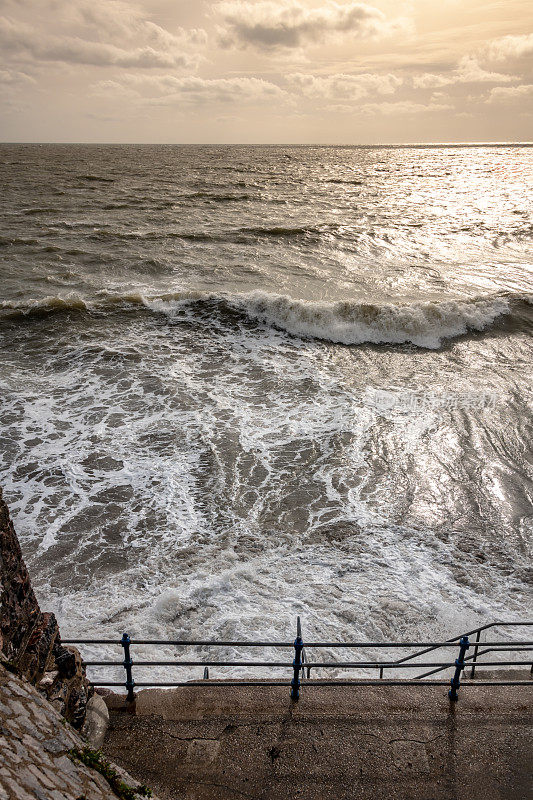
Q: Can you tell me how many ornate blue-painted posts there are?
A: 3